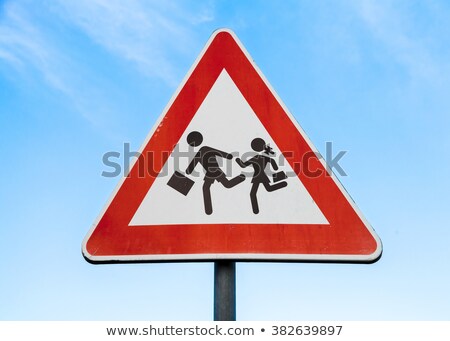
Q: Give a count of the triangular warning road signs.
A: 1